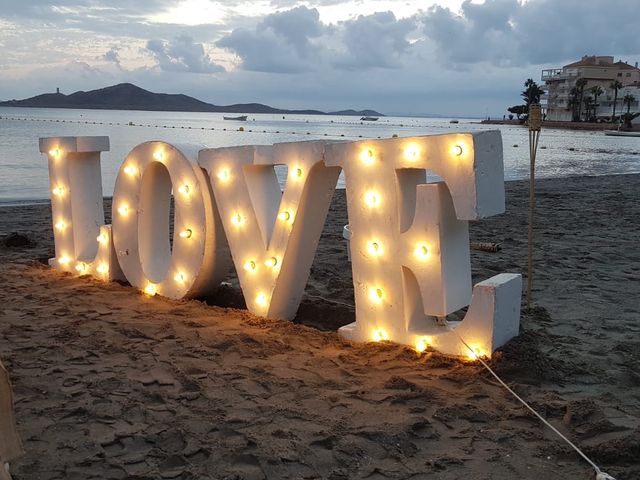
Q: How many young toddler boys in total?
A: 0